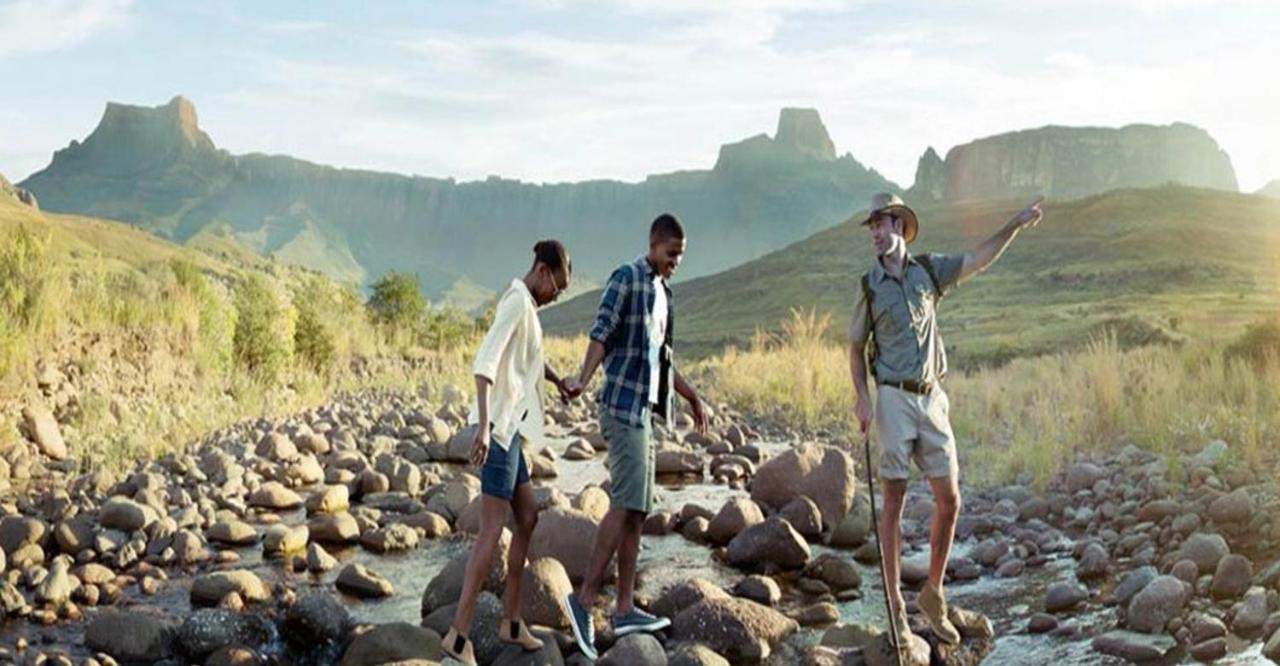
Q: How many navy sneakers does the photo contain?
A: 2